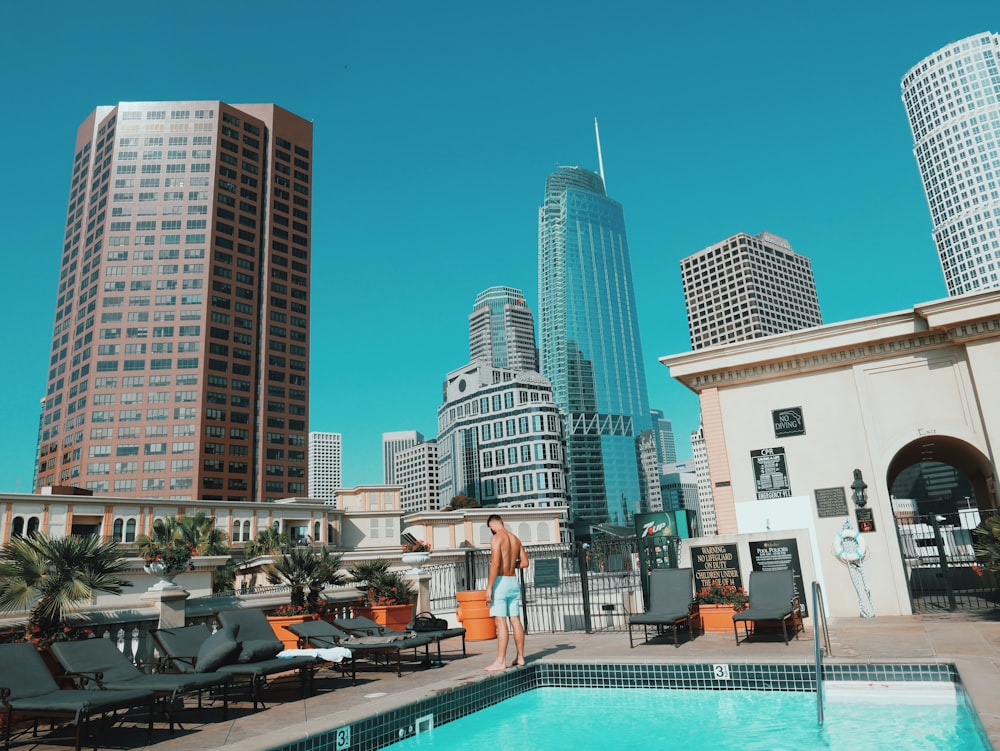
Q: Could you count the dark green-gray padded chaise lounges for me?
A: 8